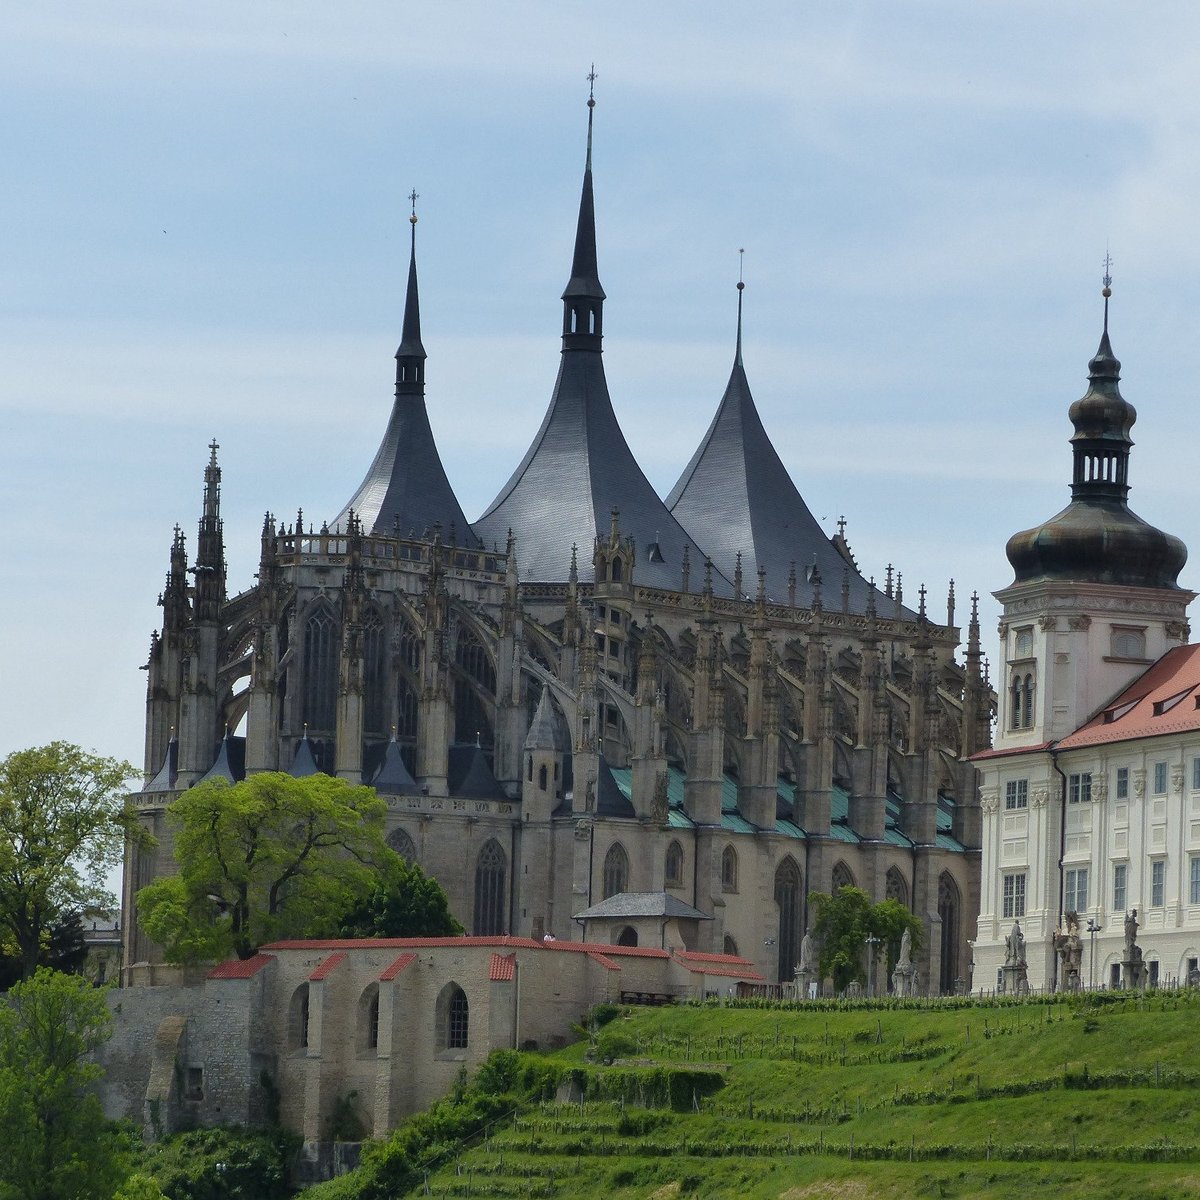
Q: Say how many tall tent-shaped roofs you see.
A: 3